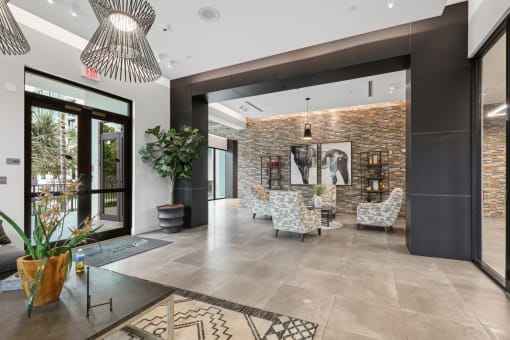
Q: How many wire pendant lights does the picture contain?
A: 2